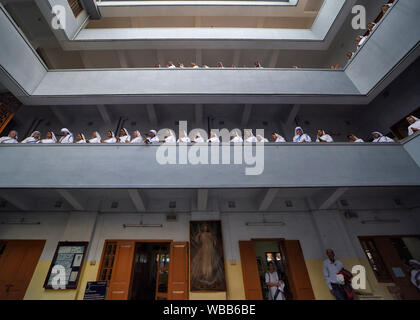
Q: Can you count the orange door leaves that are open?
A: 4